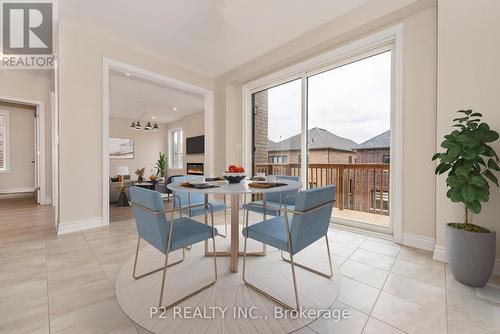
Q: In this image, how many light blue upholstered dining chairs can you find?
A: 4